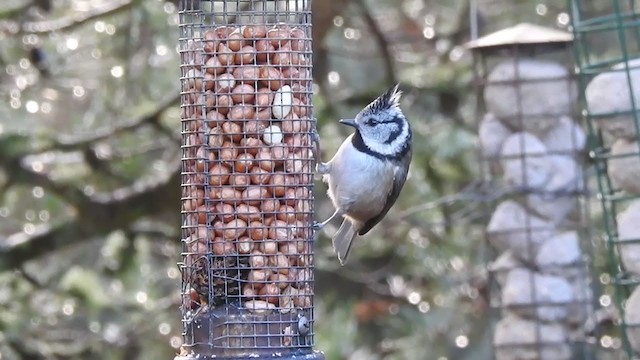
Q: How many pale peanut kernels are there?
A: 2